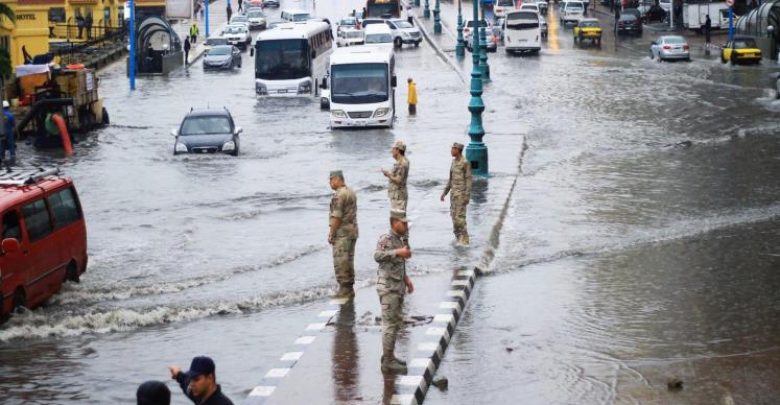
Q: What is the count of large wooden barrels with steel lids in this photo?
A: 0